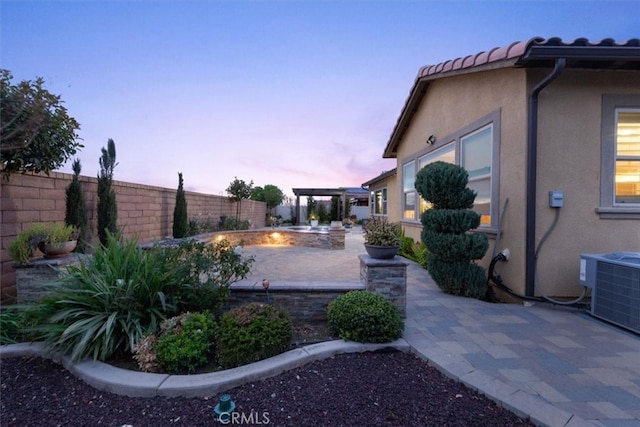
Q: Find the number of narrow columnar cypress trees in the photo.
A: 3